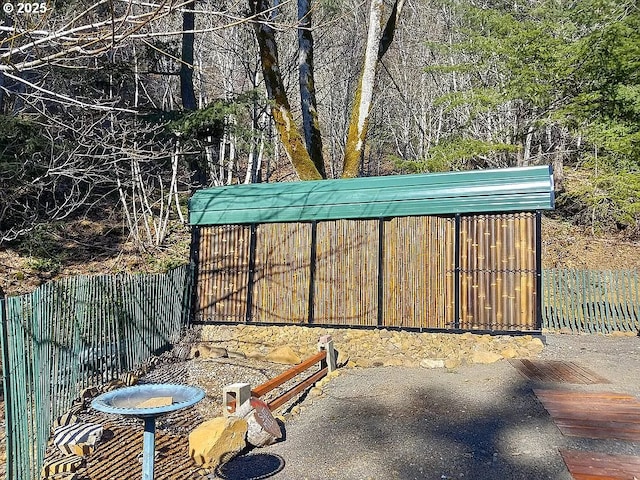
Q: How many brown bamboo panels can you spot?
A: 5